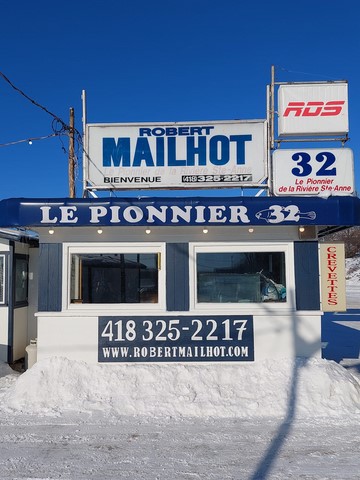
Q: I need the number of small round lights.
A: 6